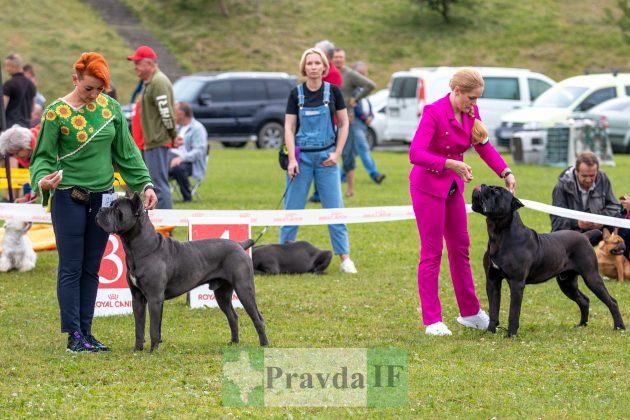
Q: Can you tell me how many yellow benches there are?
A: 1